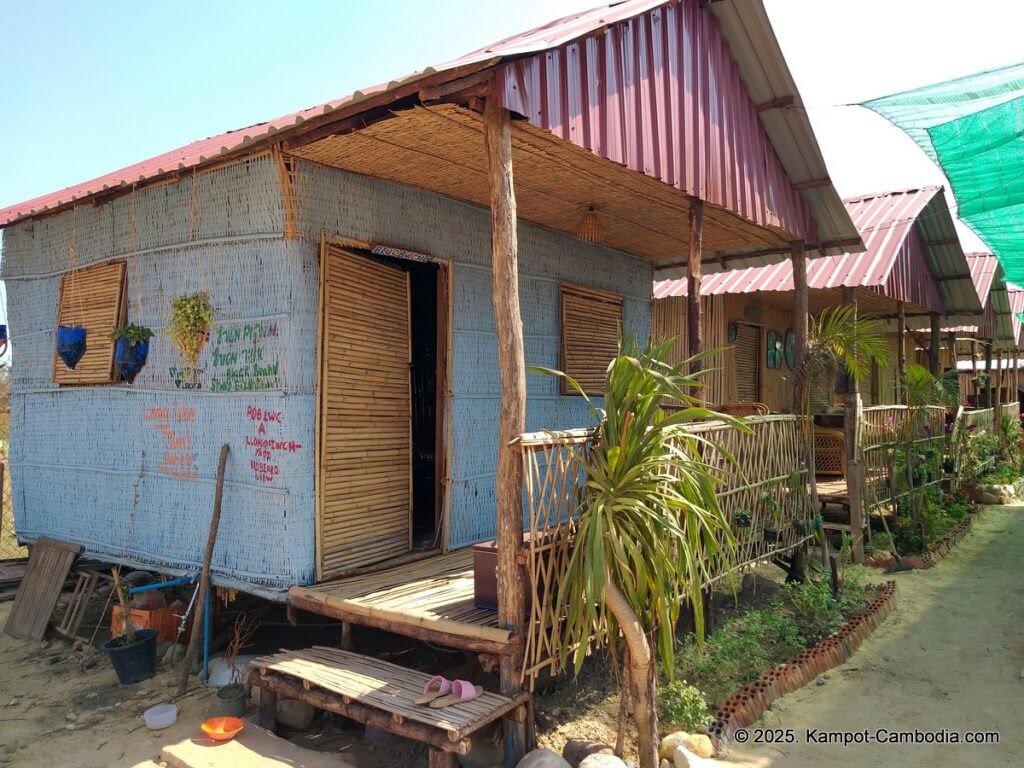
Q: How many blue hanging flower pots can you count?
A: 2